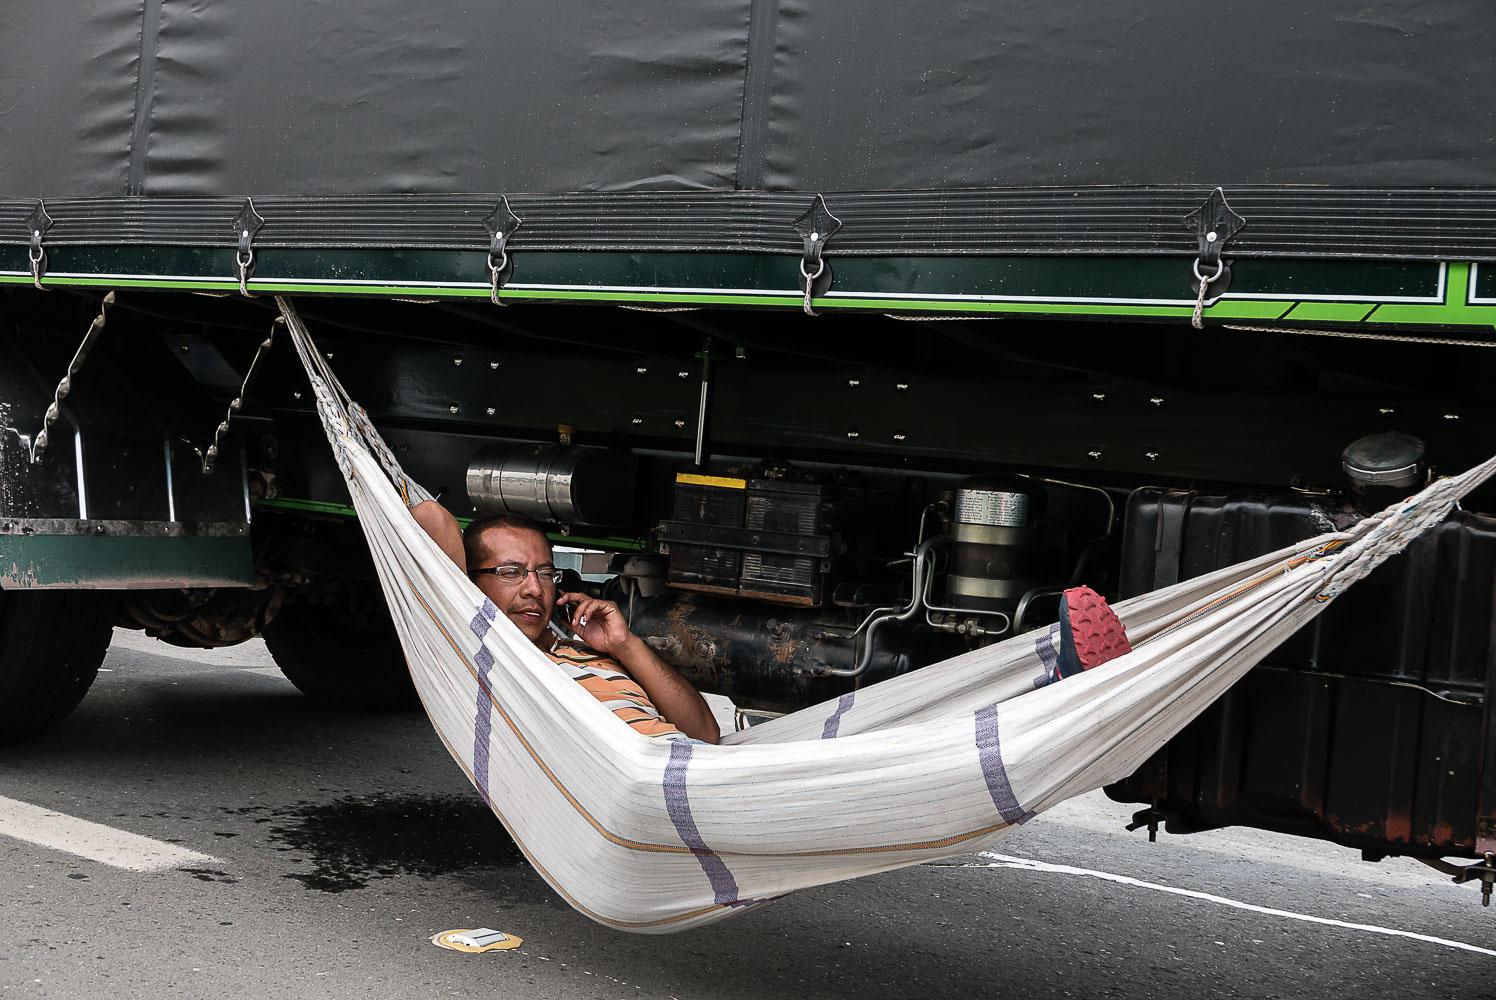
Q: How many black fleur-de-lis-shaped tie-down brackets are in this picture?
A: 5